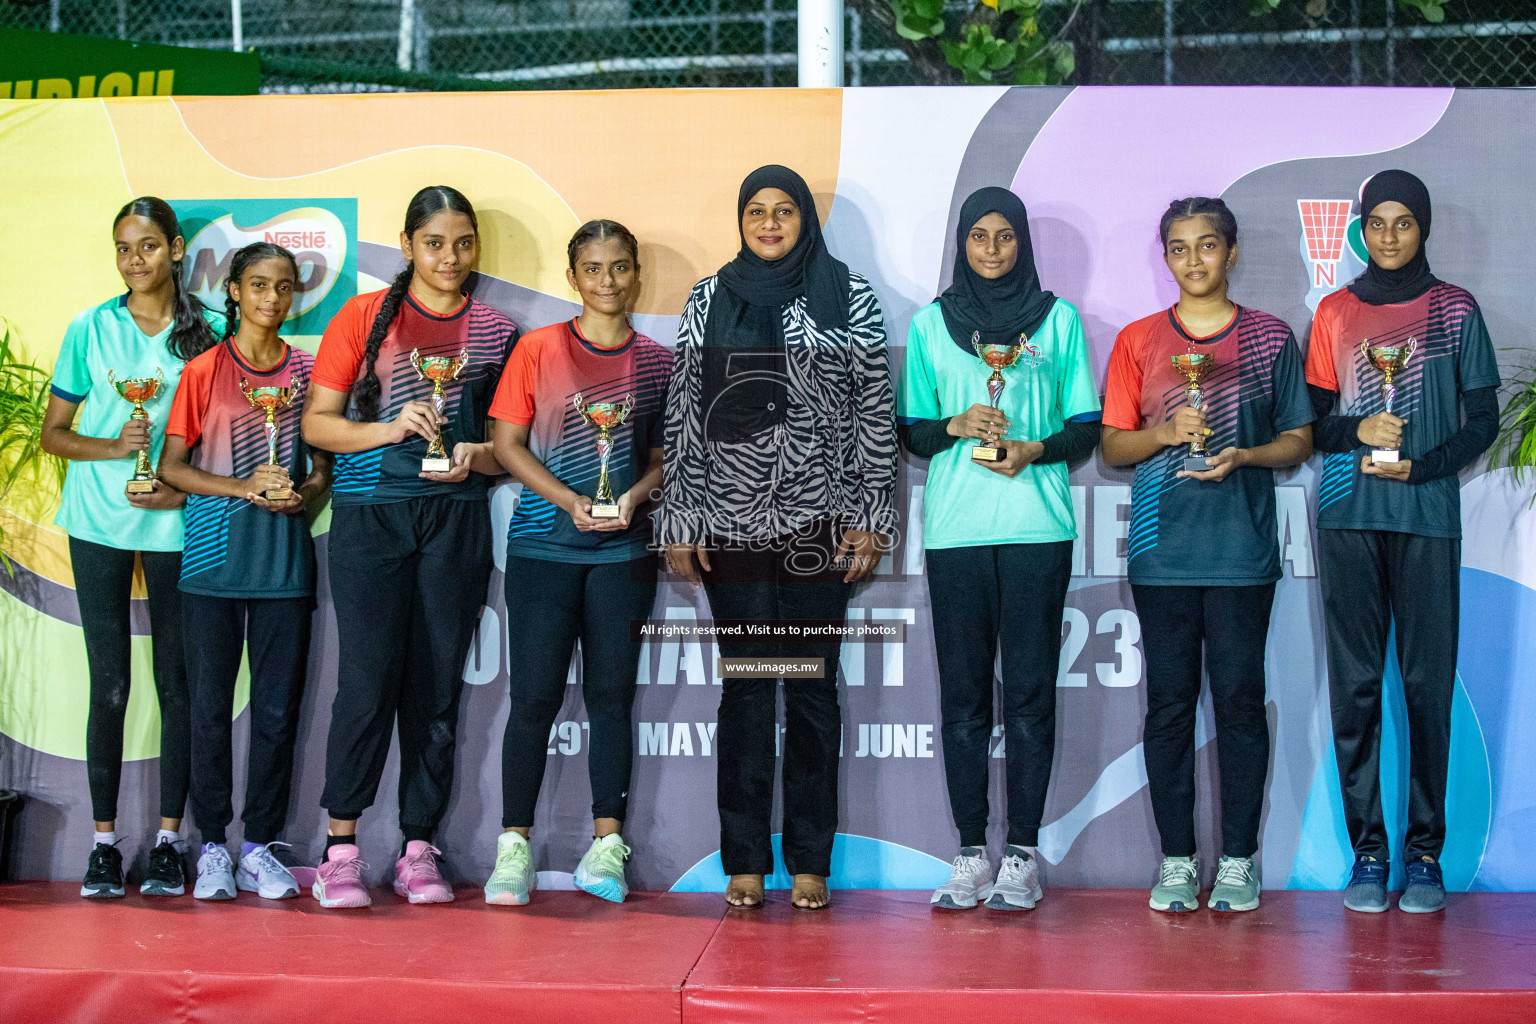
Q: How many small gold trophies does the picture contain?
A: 7